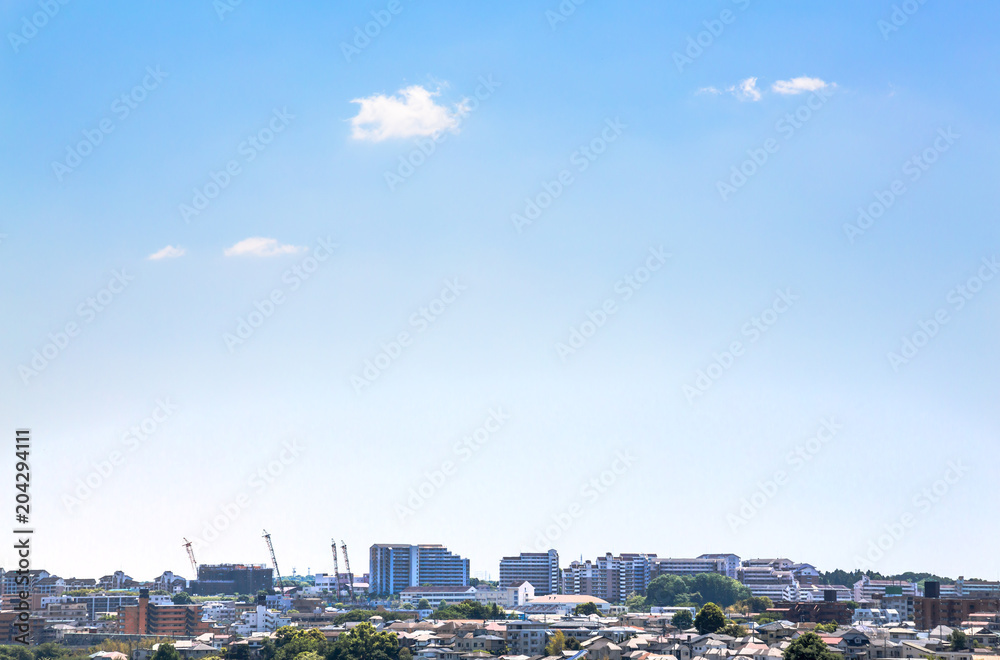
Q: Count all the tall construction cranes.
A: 4